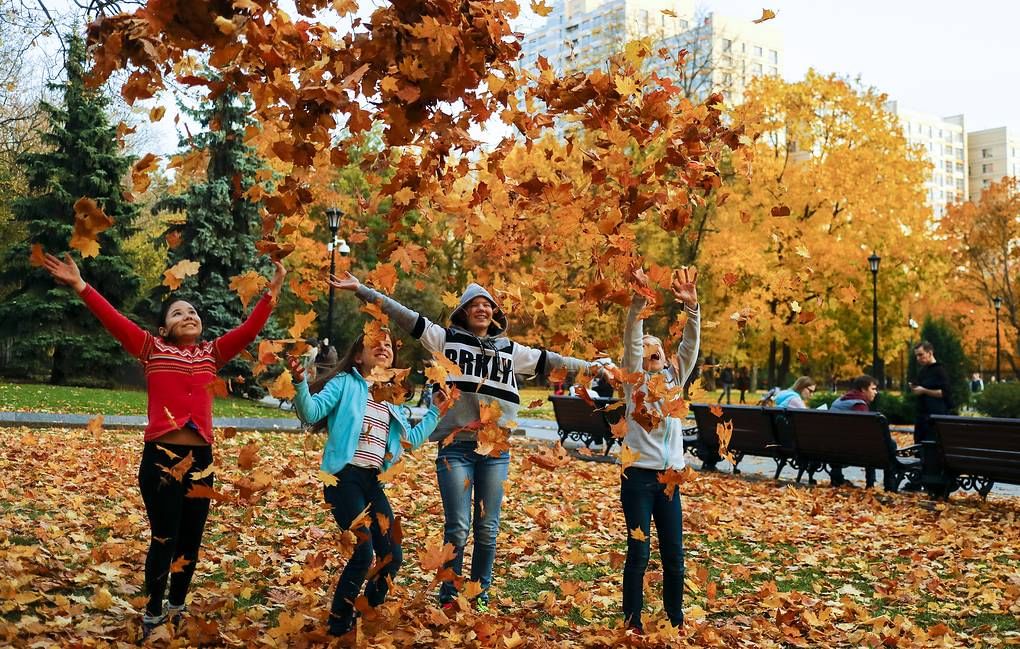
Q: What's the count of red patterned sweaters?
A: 1